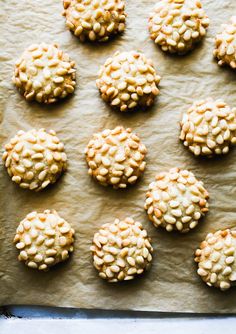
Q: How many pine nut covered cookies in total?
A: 12